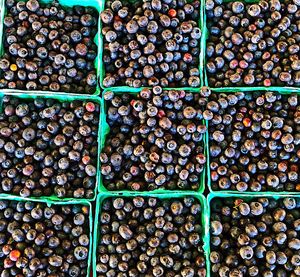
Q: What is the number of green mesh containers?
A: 9